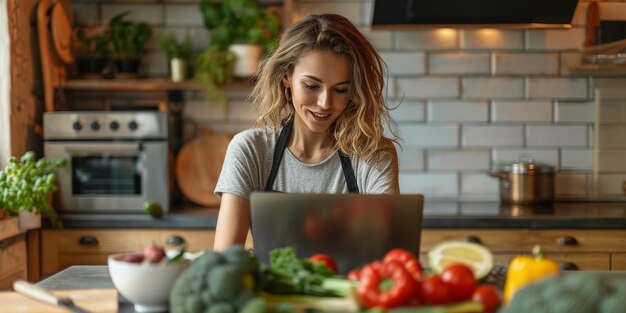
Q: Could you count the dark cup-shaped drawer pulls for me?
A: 5